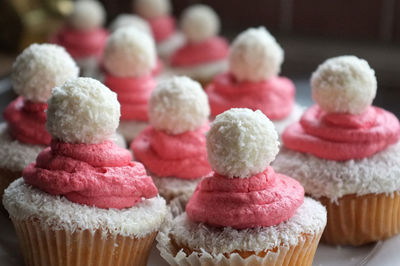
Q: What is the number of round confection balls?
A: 11